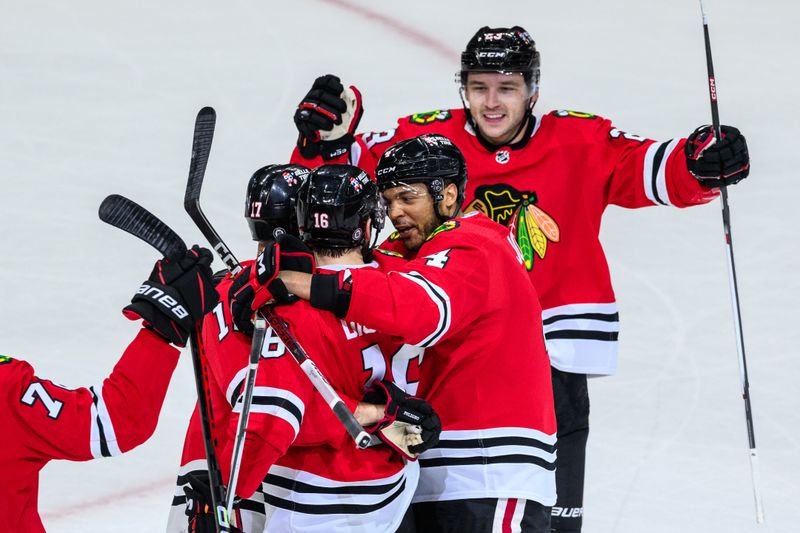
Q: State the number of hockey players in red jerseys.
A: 5